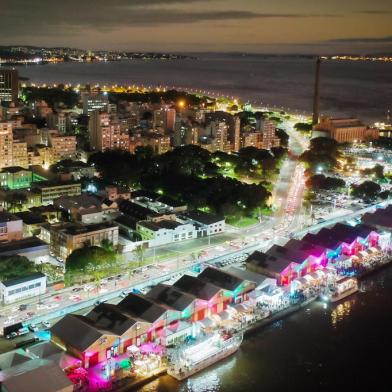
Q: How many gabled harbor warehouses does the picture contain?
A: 12